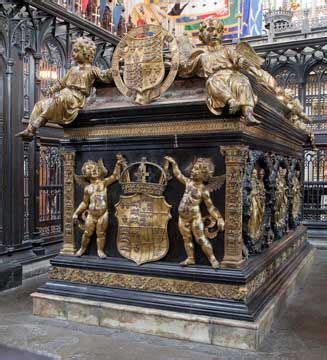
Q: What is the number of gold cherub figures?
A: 4